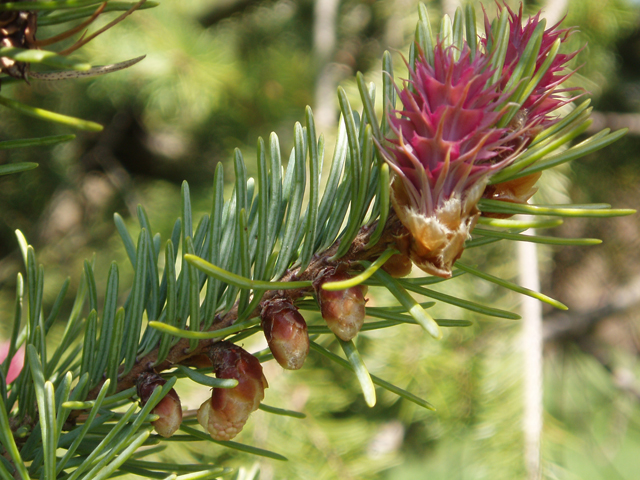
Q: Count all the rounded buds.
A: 4